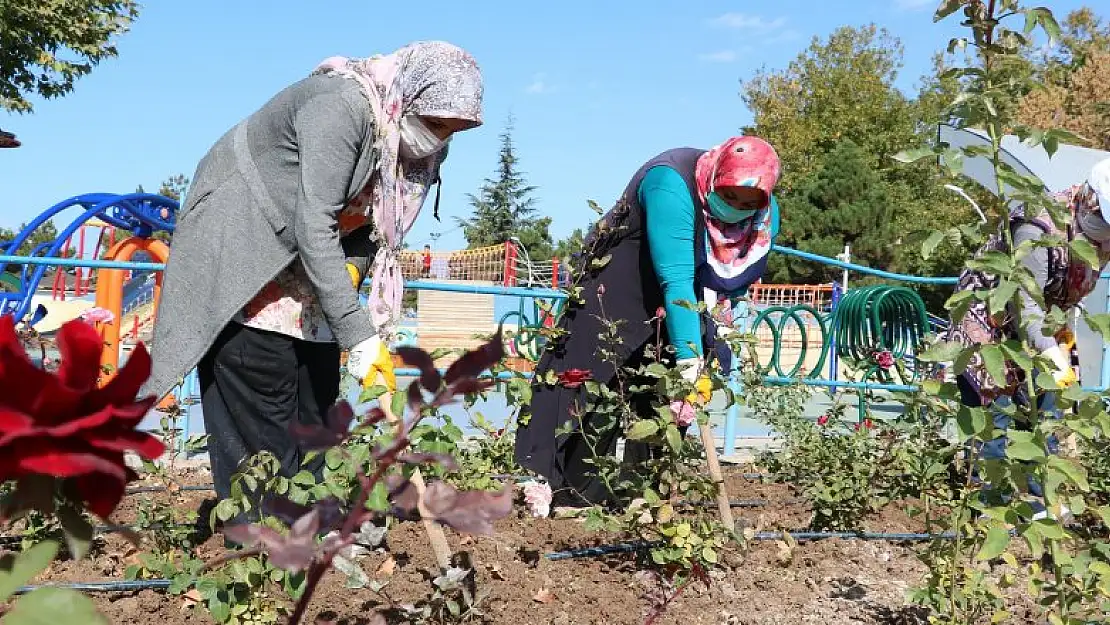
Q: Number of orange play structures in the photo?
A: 1